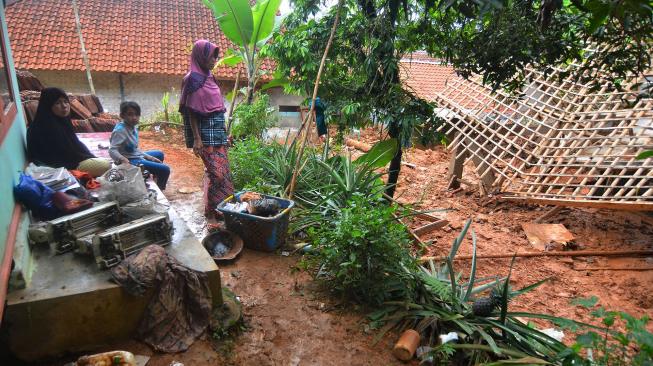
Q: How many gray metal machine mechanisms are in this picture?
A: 2